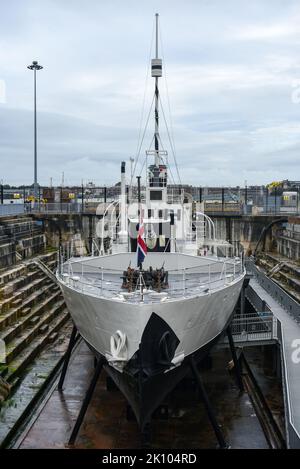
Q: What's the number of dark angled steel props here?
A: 4